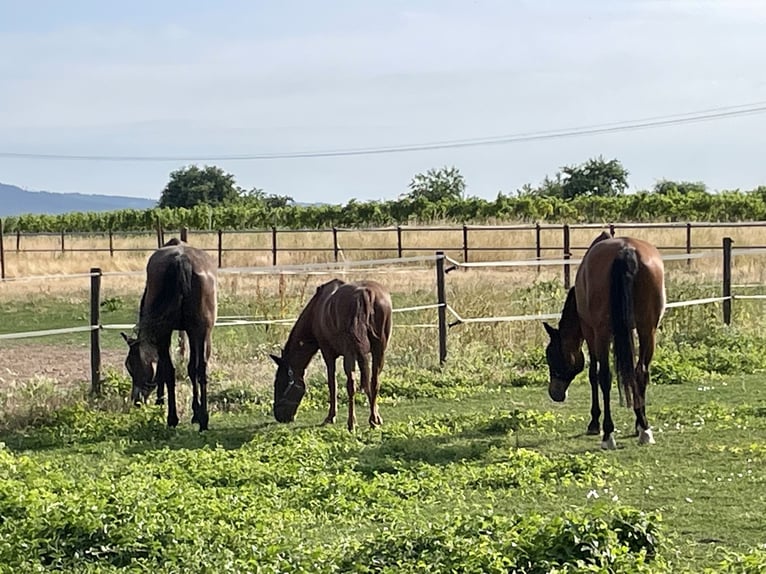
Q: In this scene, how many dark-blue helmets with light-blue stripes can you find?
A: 0